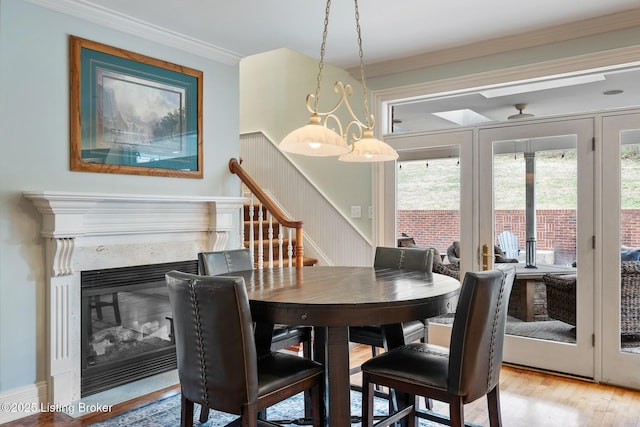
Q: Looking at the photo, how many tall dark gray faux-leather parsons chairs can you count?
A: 4